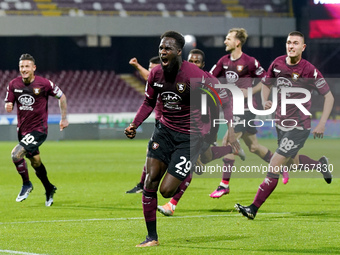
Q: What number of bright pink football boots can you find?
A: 2